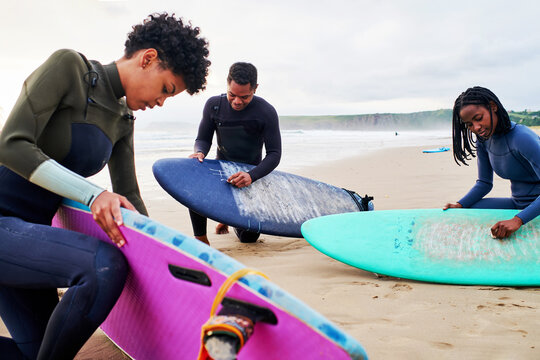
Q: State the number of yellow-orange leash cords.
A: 1